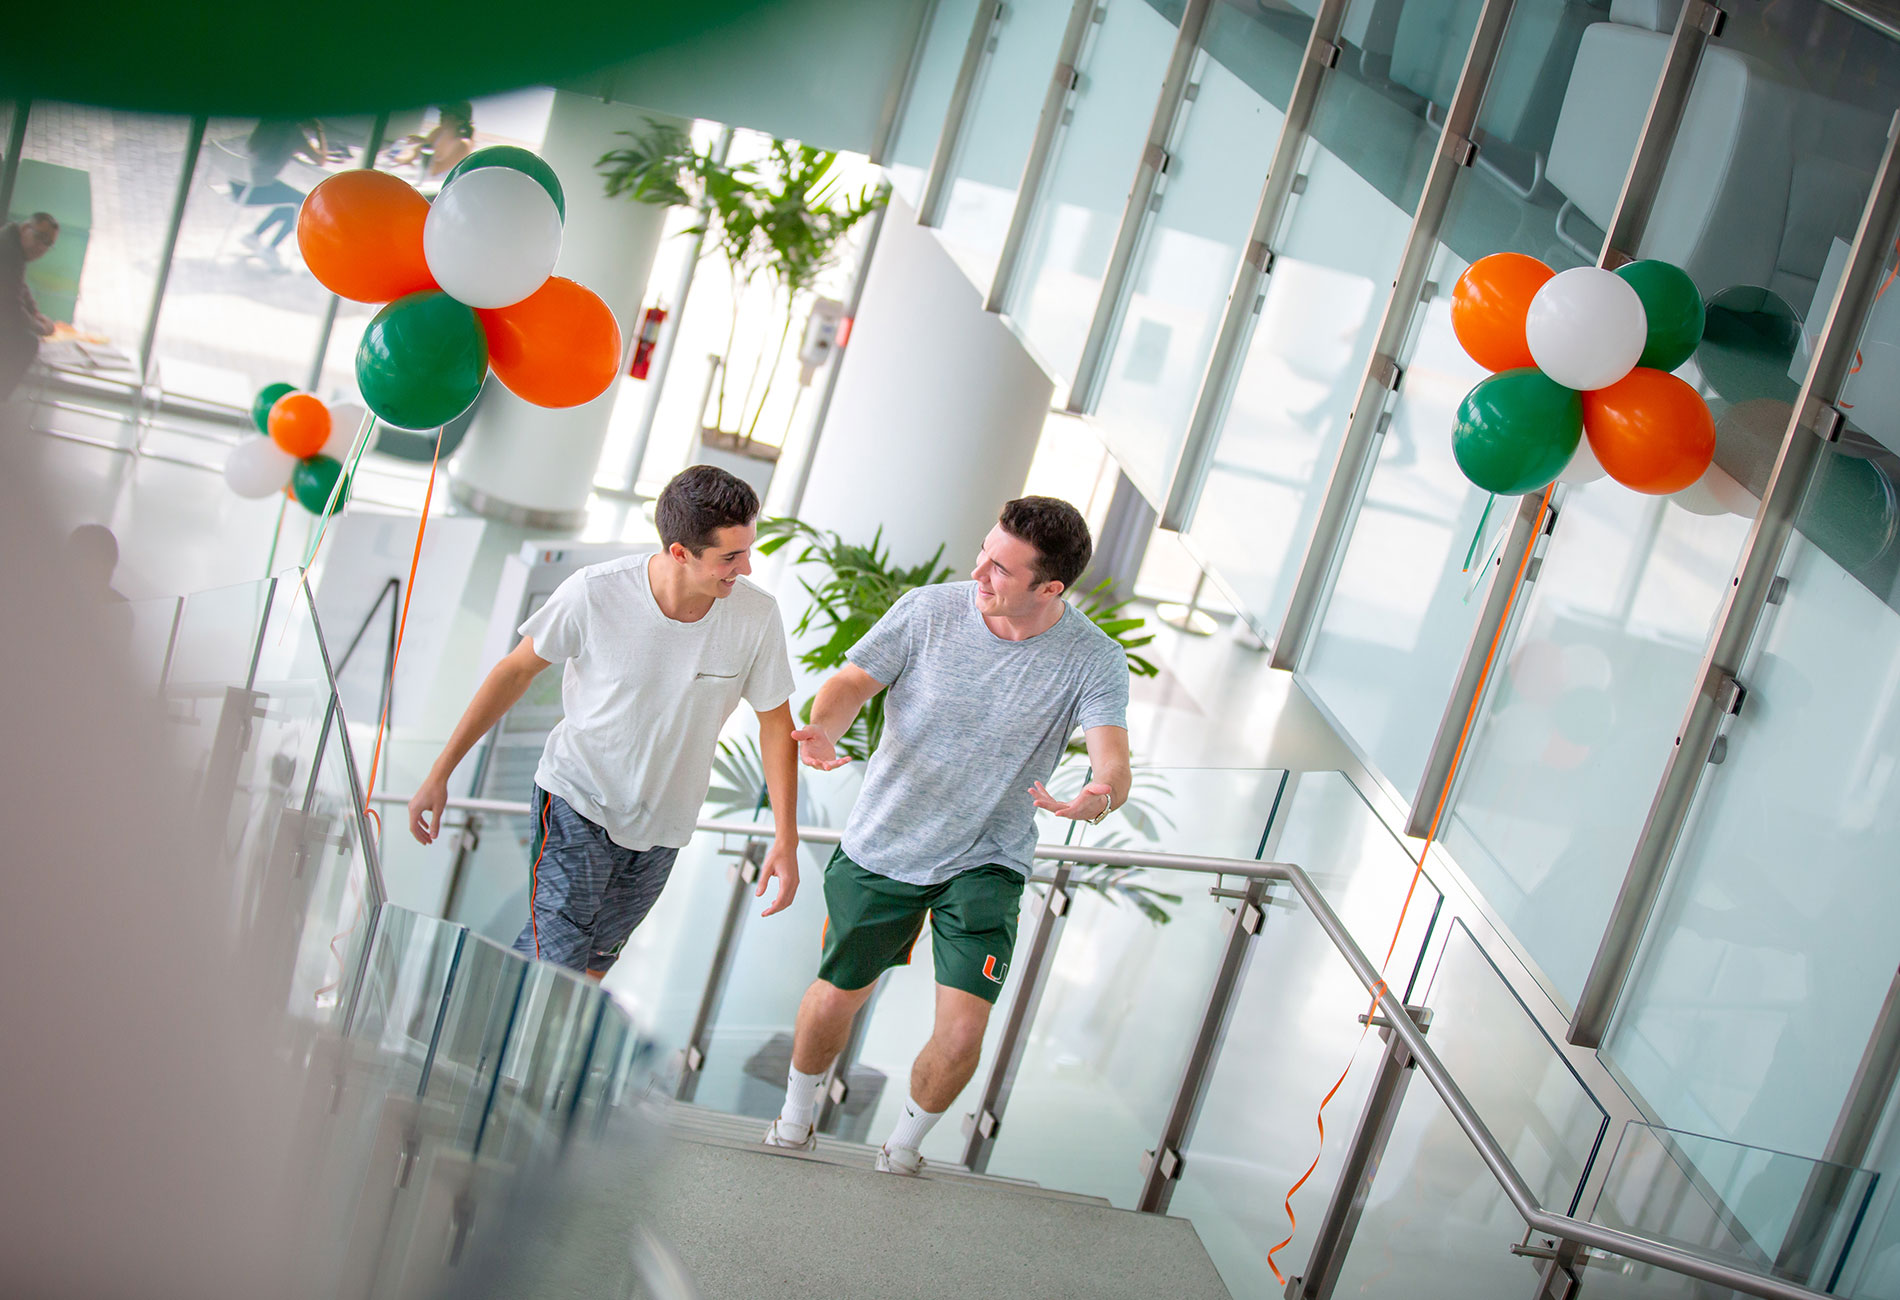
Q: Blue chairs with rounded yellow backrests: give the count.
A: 0